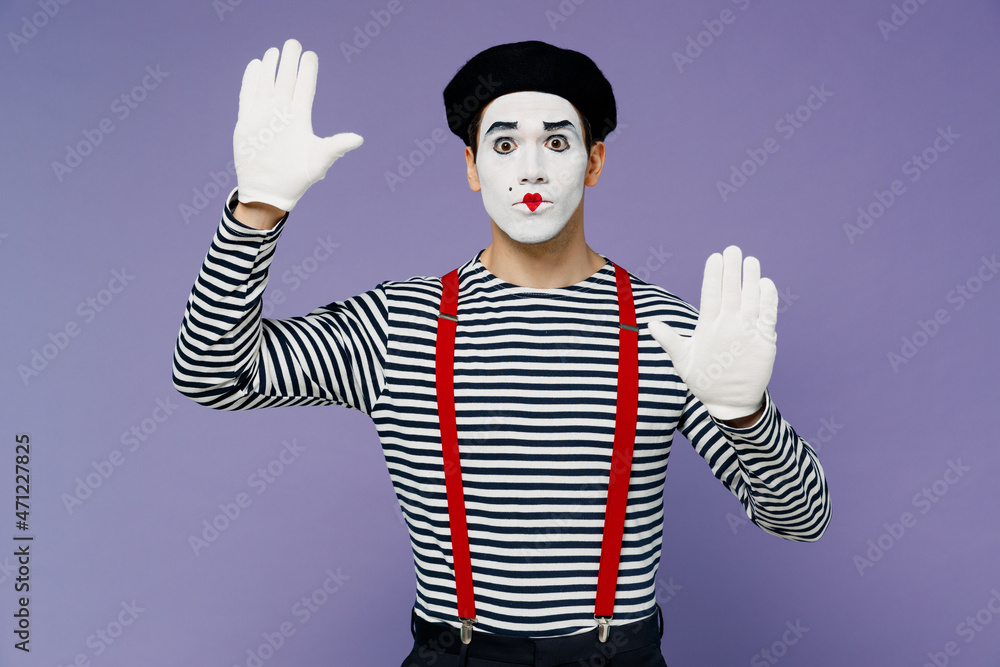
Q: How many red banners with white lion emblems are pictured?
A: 0